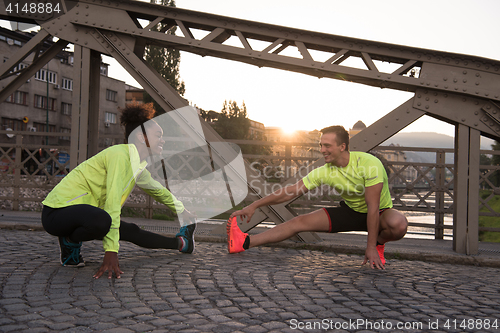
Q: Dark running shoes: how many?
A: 2